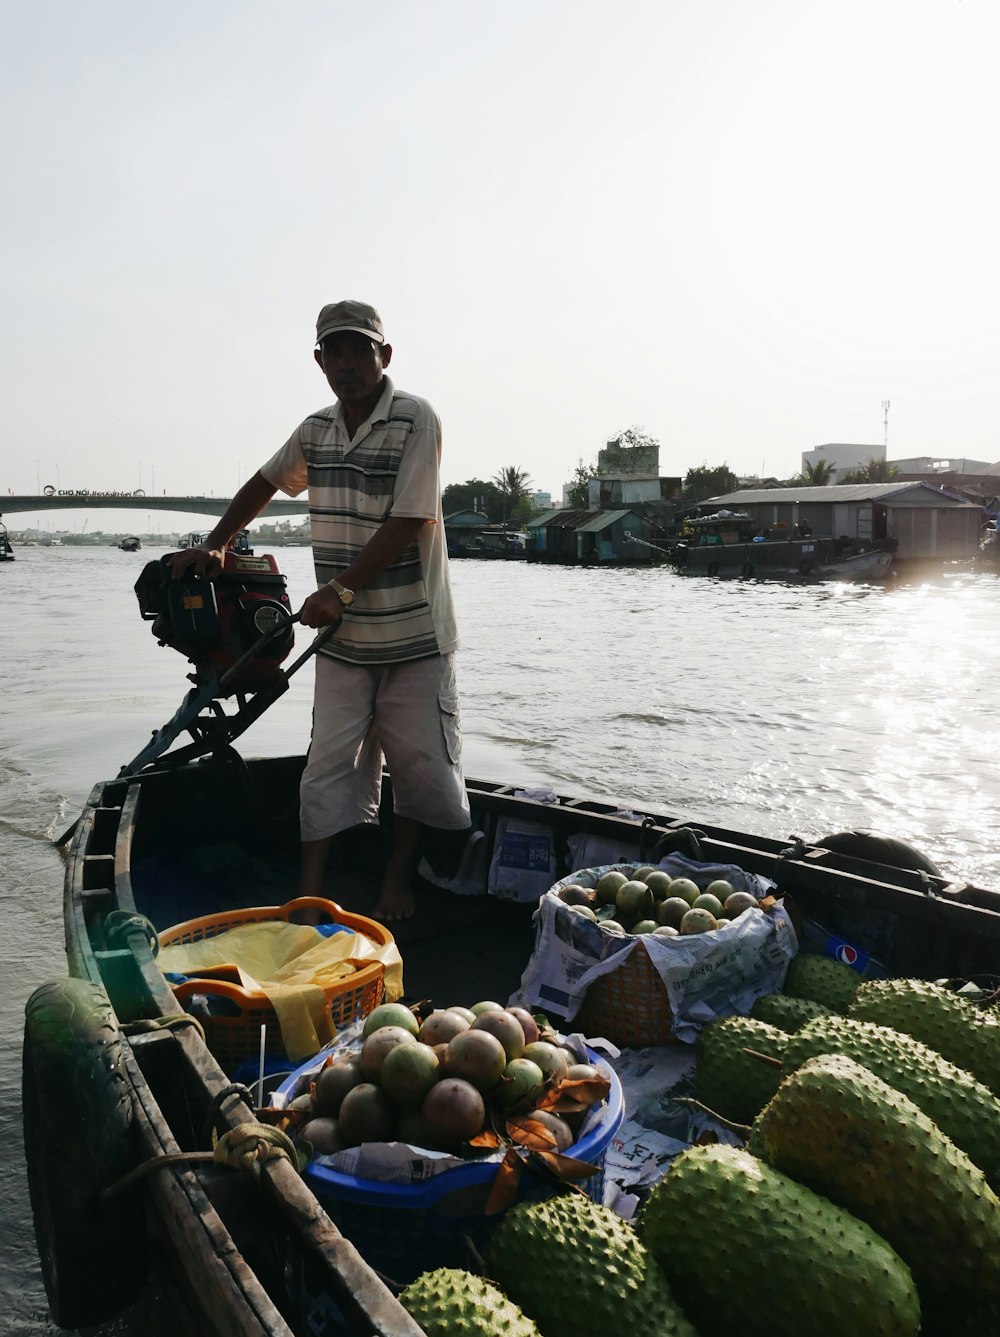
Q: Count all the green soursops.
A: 9